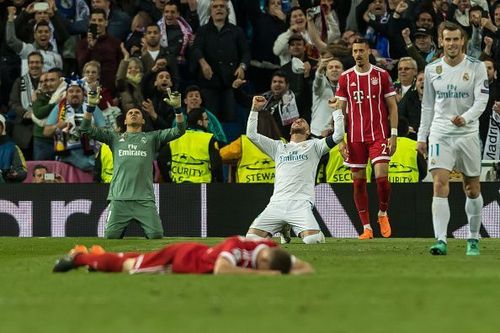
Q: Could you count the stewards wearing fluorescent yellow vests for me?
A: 5